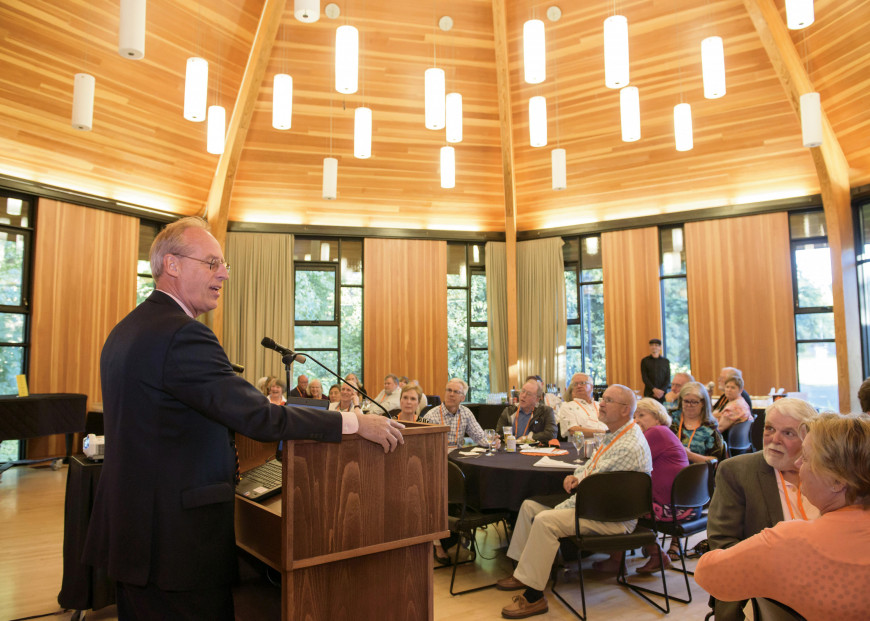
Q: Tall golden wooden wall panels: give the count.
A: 4